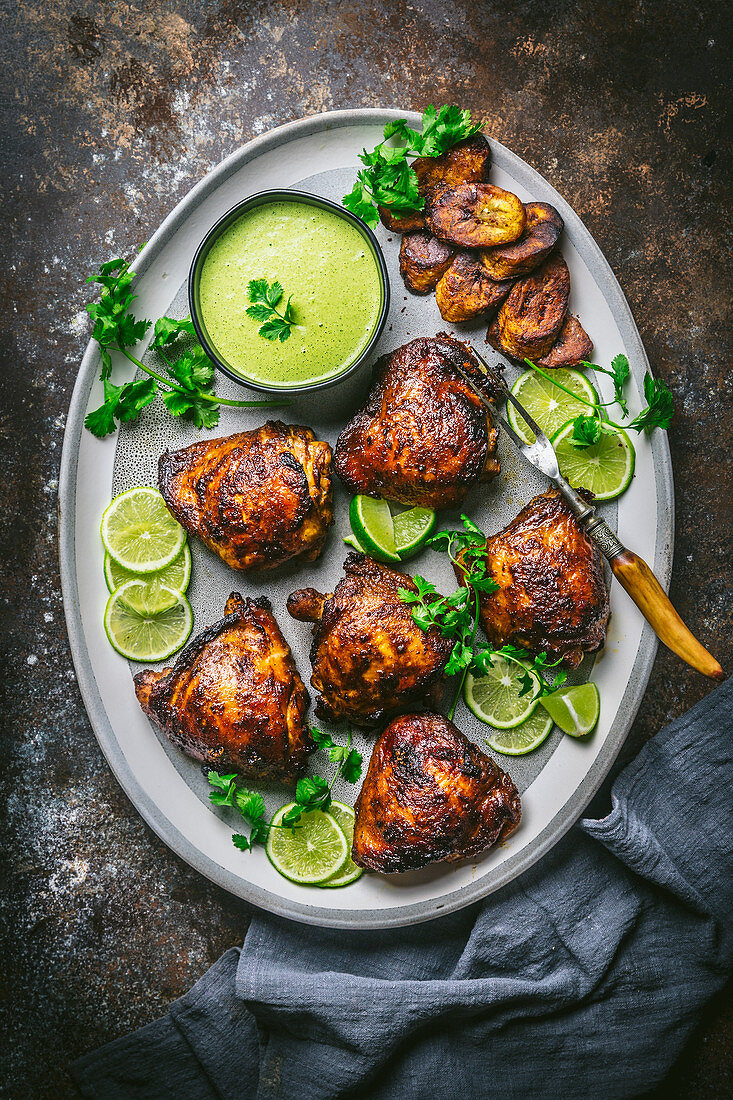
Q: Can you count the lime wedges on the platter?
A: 3